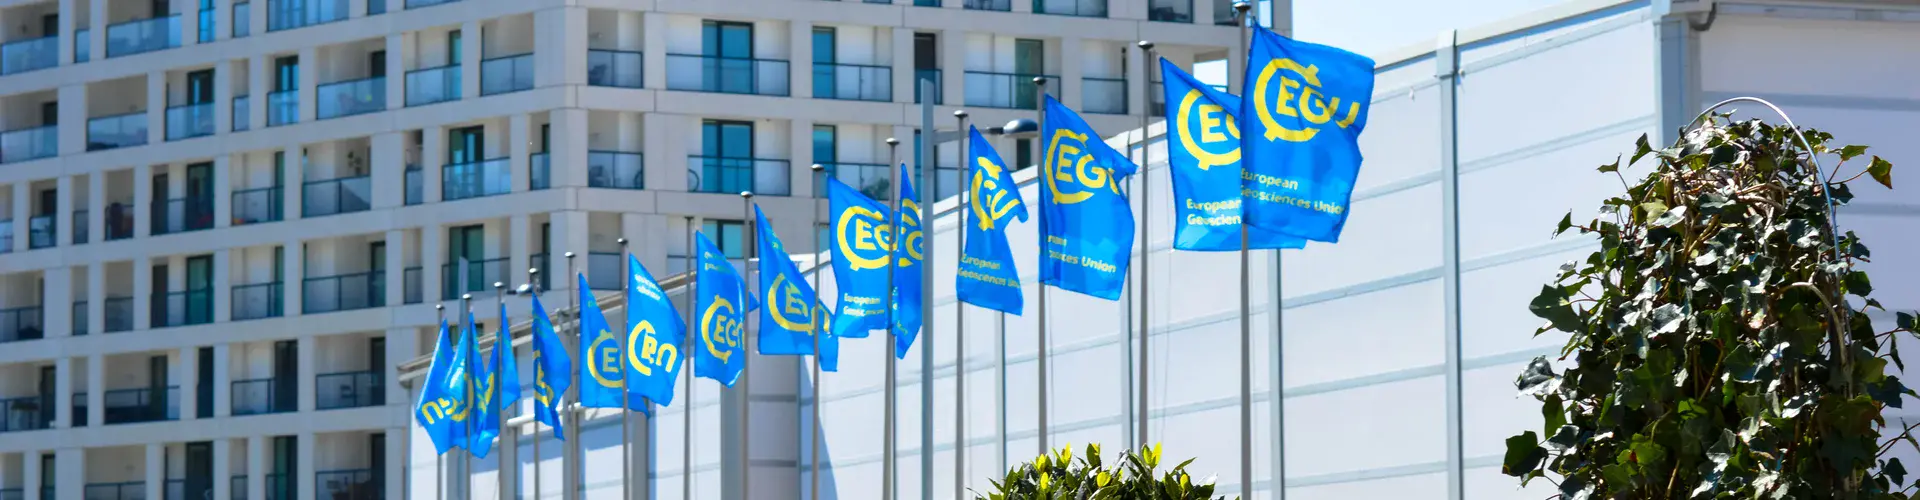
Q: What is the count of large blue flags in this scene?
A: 14